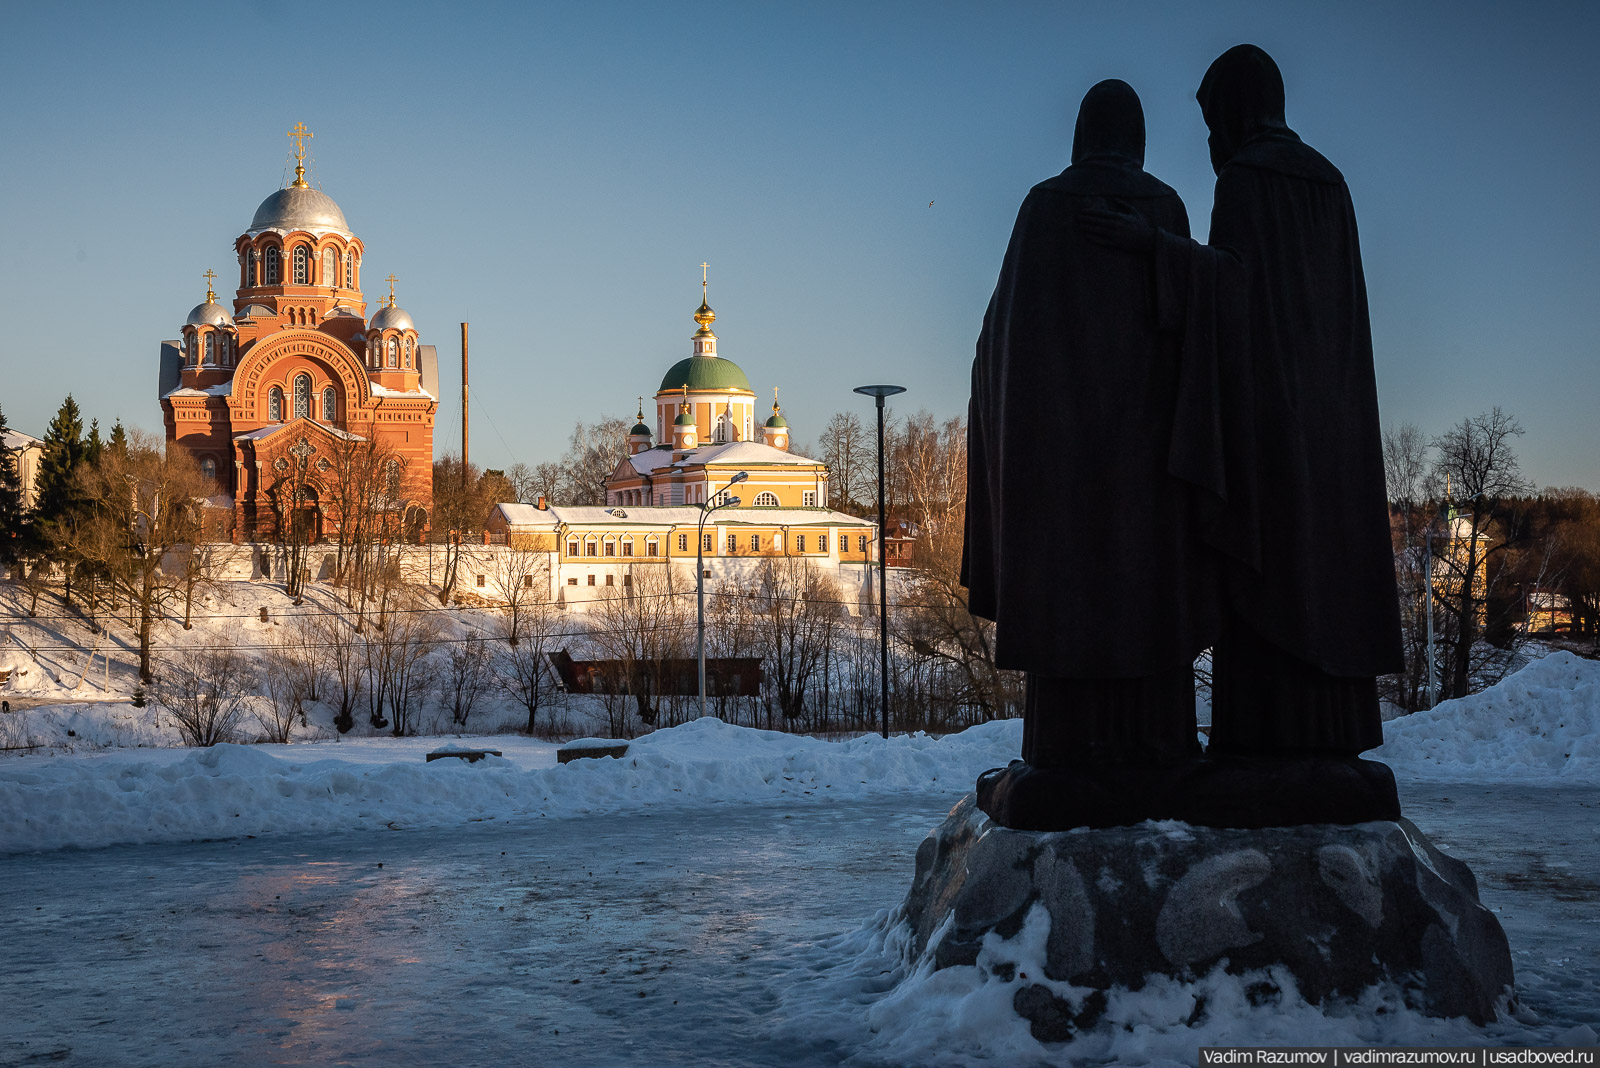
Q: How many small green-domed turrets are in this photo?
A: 3